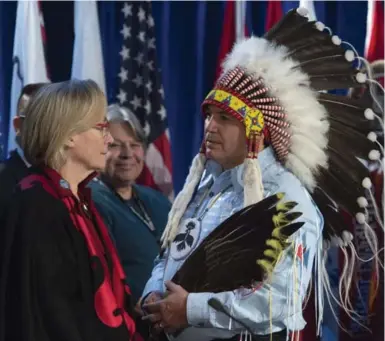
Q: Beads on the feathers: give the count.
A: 12